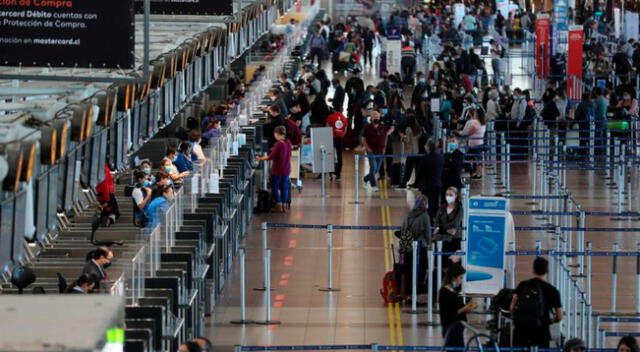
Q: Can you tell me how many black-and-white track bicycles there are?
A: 0